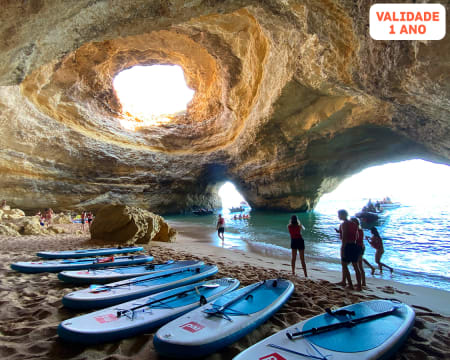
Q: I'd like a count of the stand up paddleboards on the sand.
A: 7